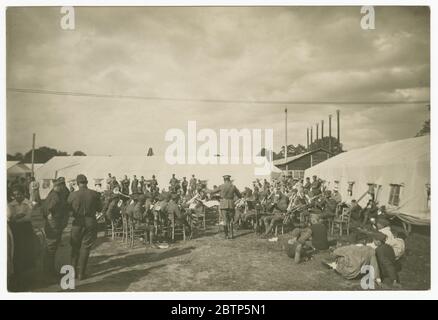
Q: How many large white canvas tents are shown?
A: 2